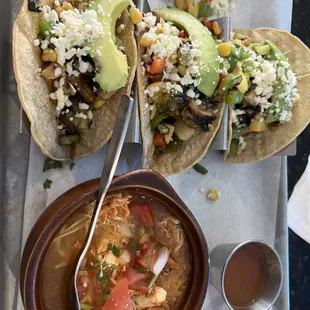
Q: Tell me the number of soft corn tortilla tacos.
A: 3